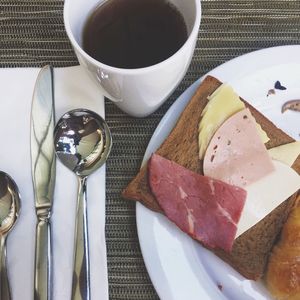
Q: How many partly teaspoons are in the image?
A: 1